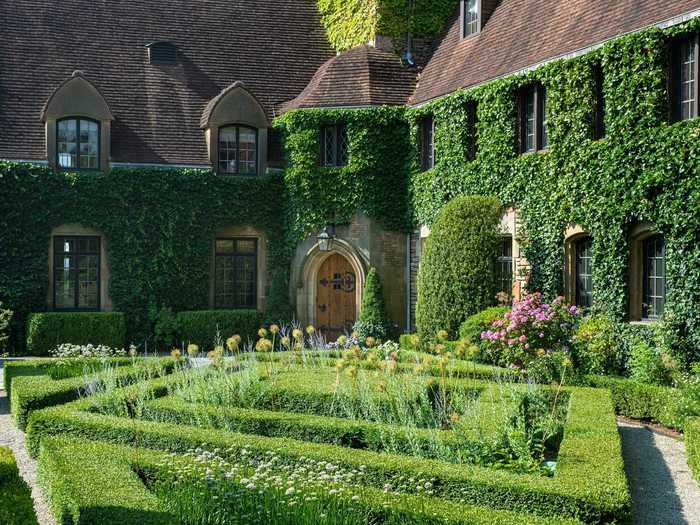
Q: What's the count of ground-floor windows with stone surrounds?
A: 5